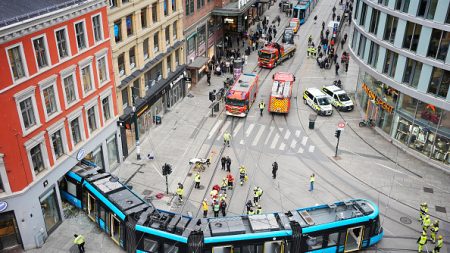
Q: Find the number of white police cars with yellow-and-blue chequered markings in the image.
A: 2